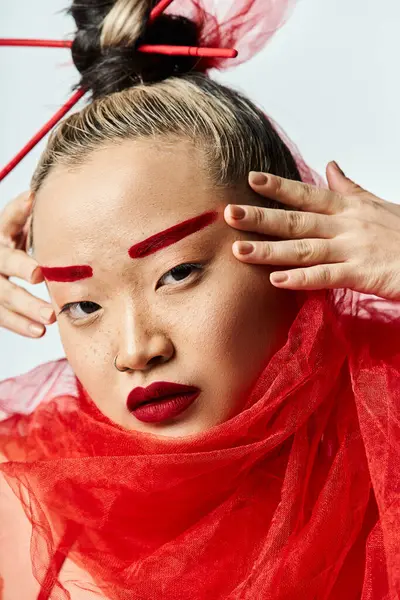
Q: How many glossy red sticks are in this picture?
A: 2